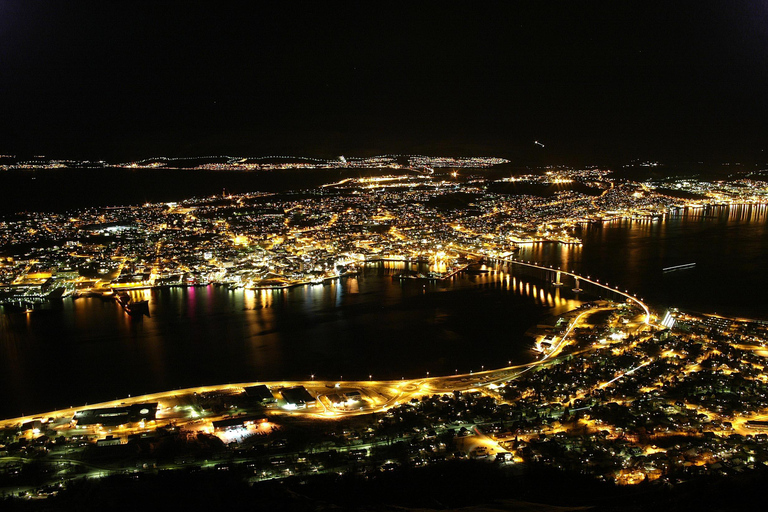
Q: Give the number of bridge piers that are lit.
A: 2